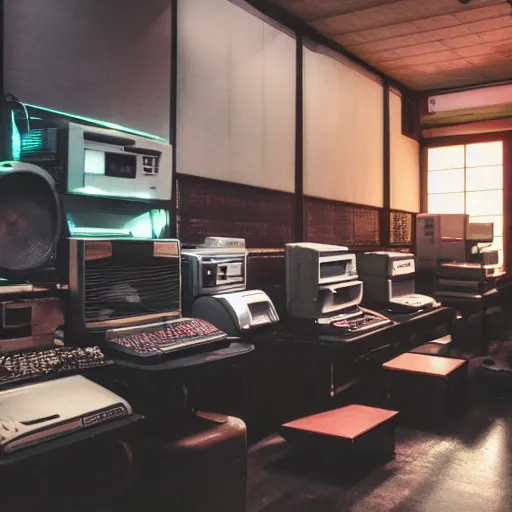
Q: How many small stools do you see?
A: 2